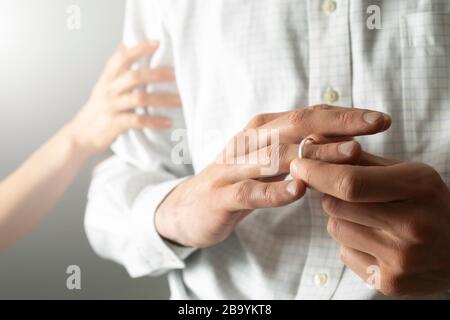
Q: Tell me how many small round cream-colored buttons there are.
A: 3